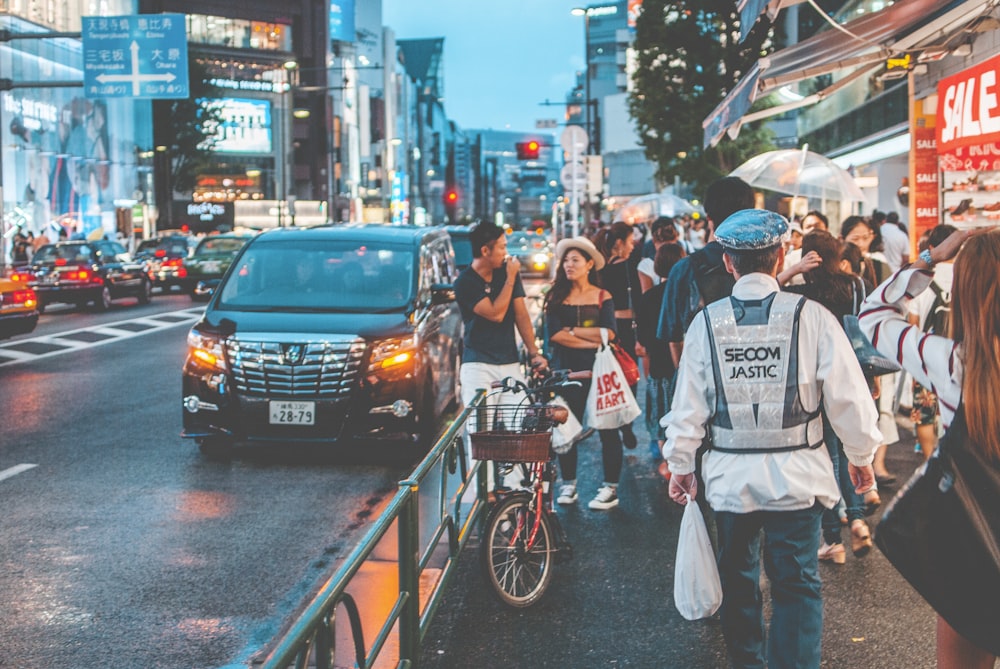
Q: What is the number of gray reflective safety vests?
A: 1